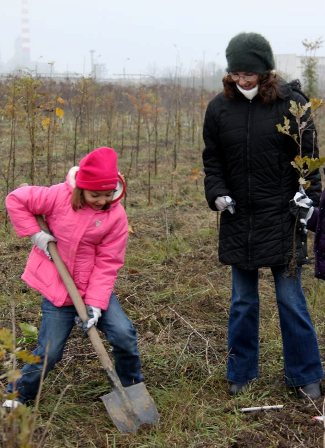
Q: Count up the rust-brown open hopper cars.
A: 0